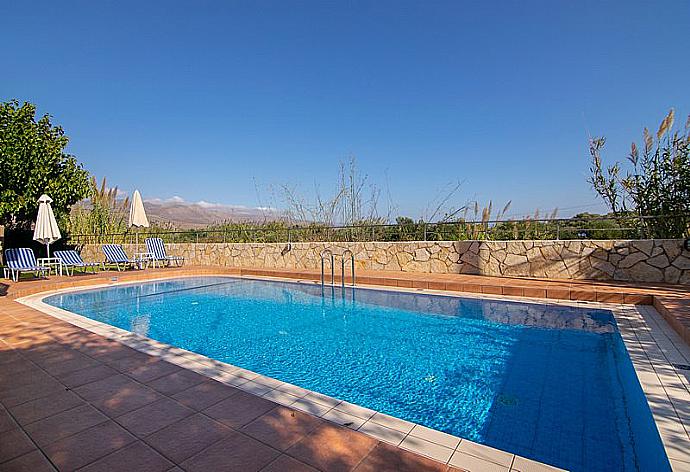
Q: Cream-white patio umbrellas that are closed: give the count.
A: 2